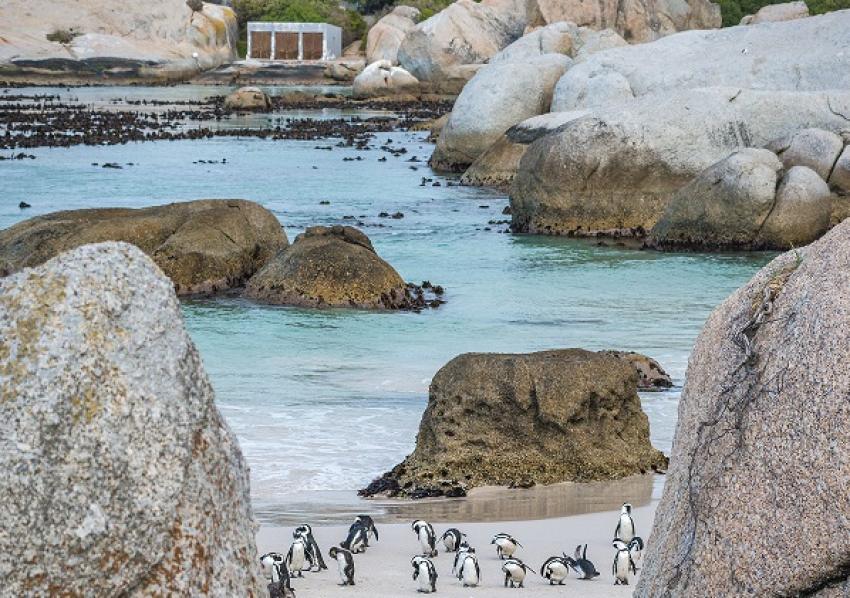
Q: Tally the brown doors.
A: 3